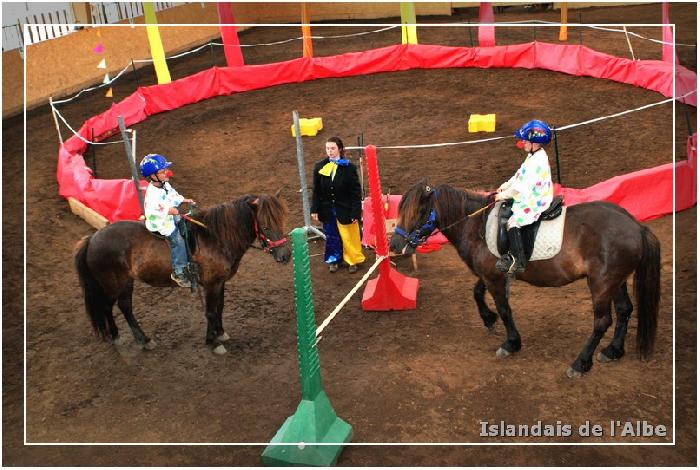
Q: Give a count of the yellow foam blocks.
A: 2